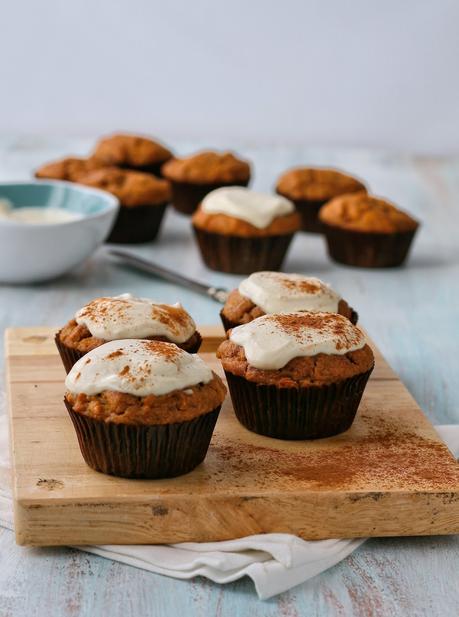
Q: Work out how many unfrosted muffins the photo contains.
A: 6